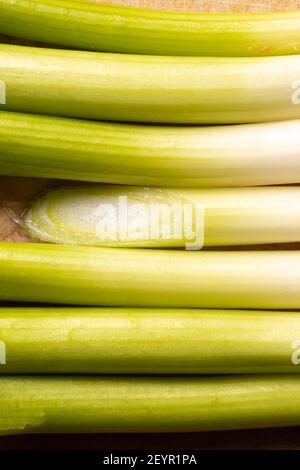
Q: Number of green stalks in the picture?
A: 7